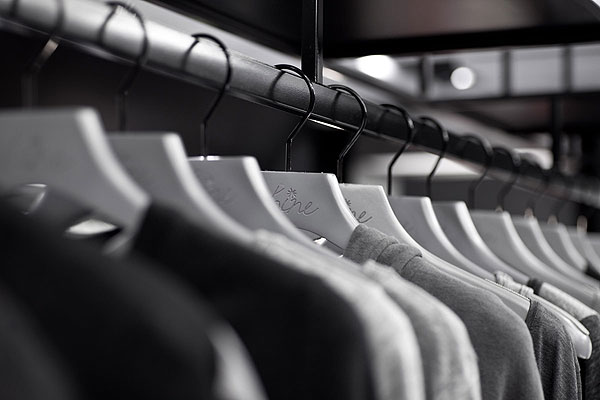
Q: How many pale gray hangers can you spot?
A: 12